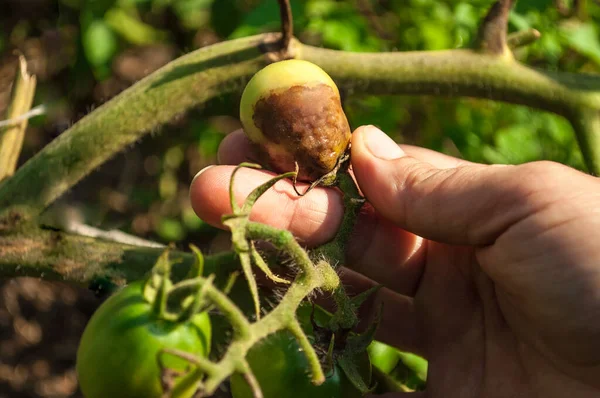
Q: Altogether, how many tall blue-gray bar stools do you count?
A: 0